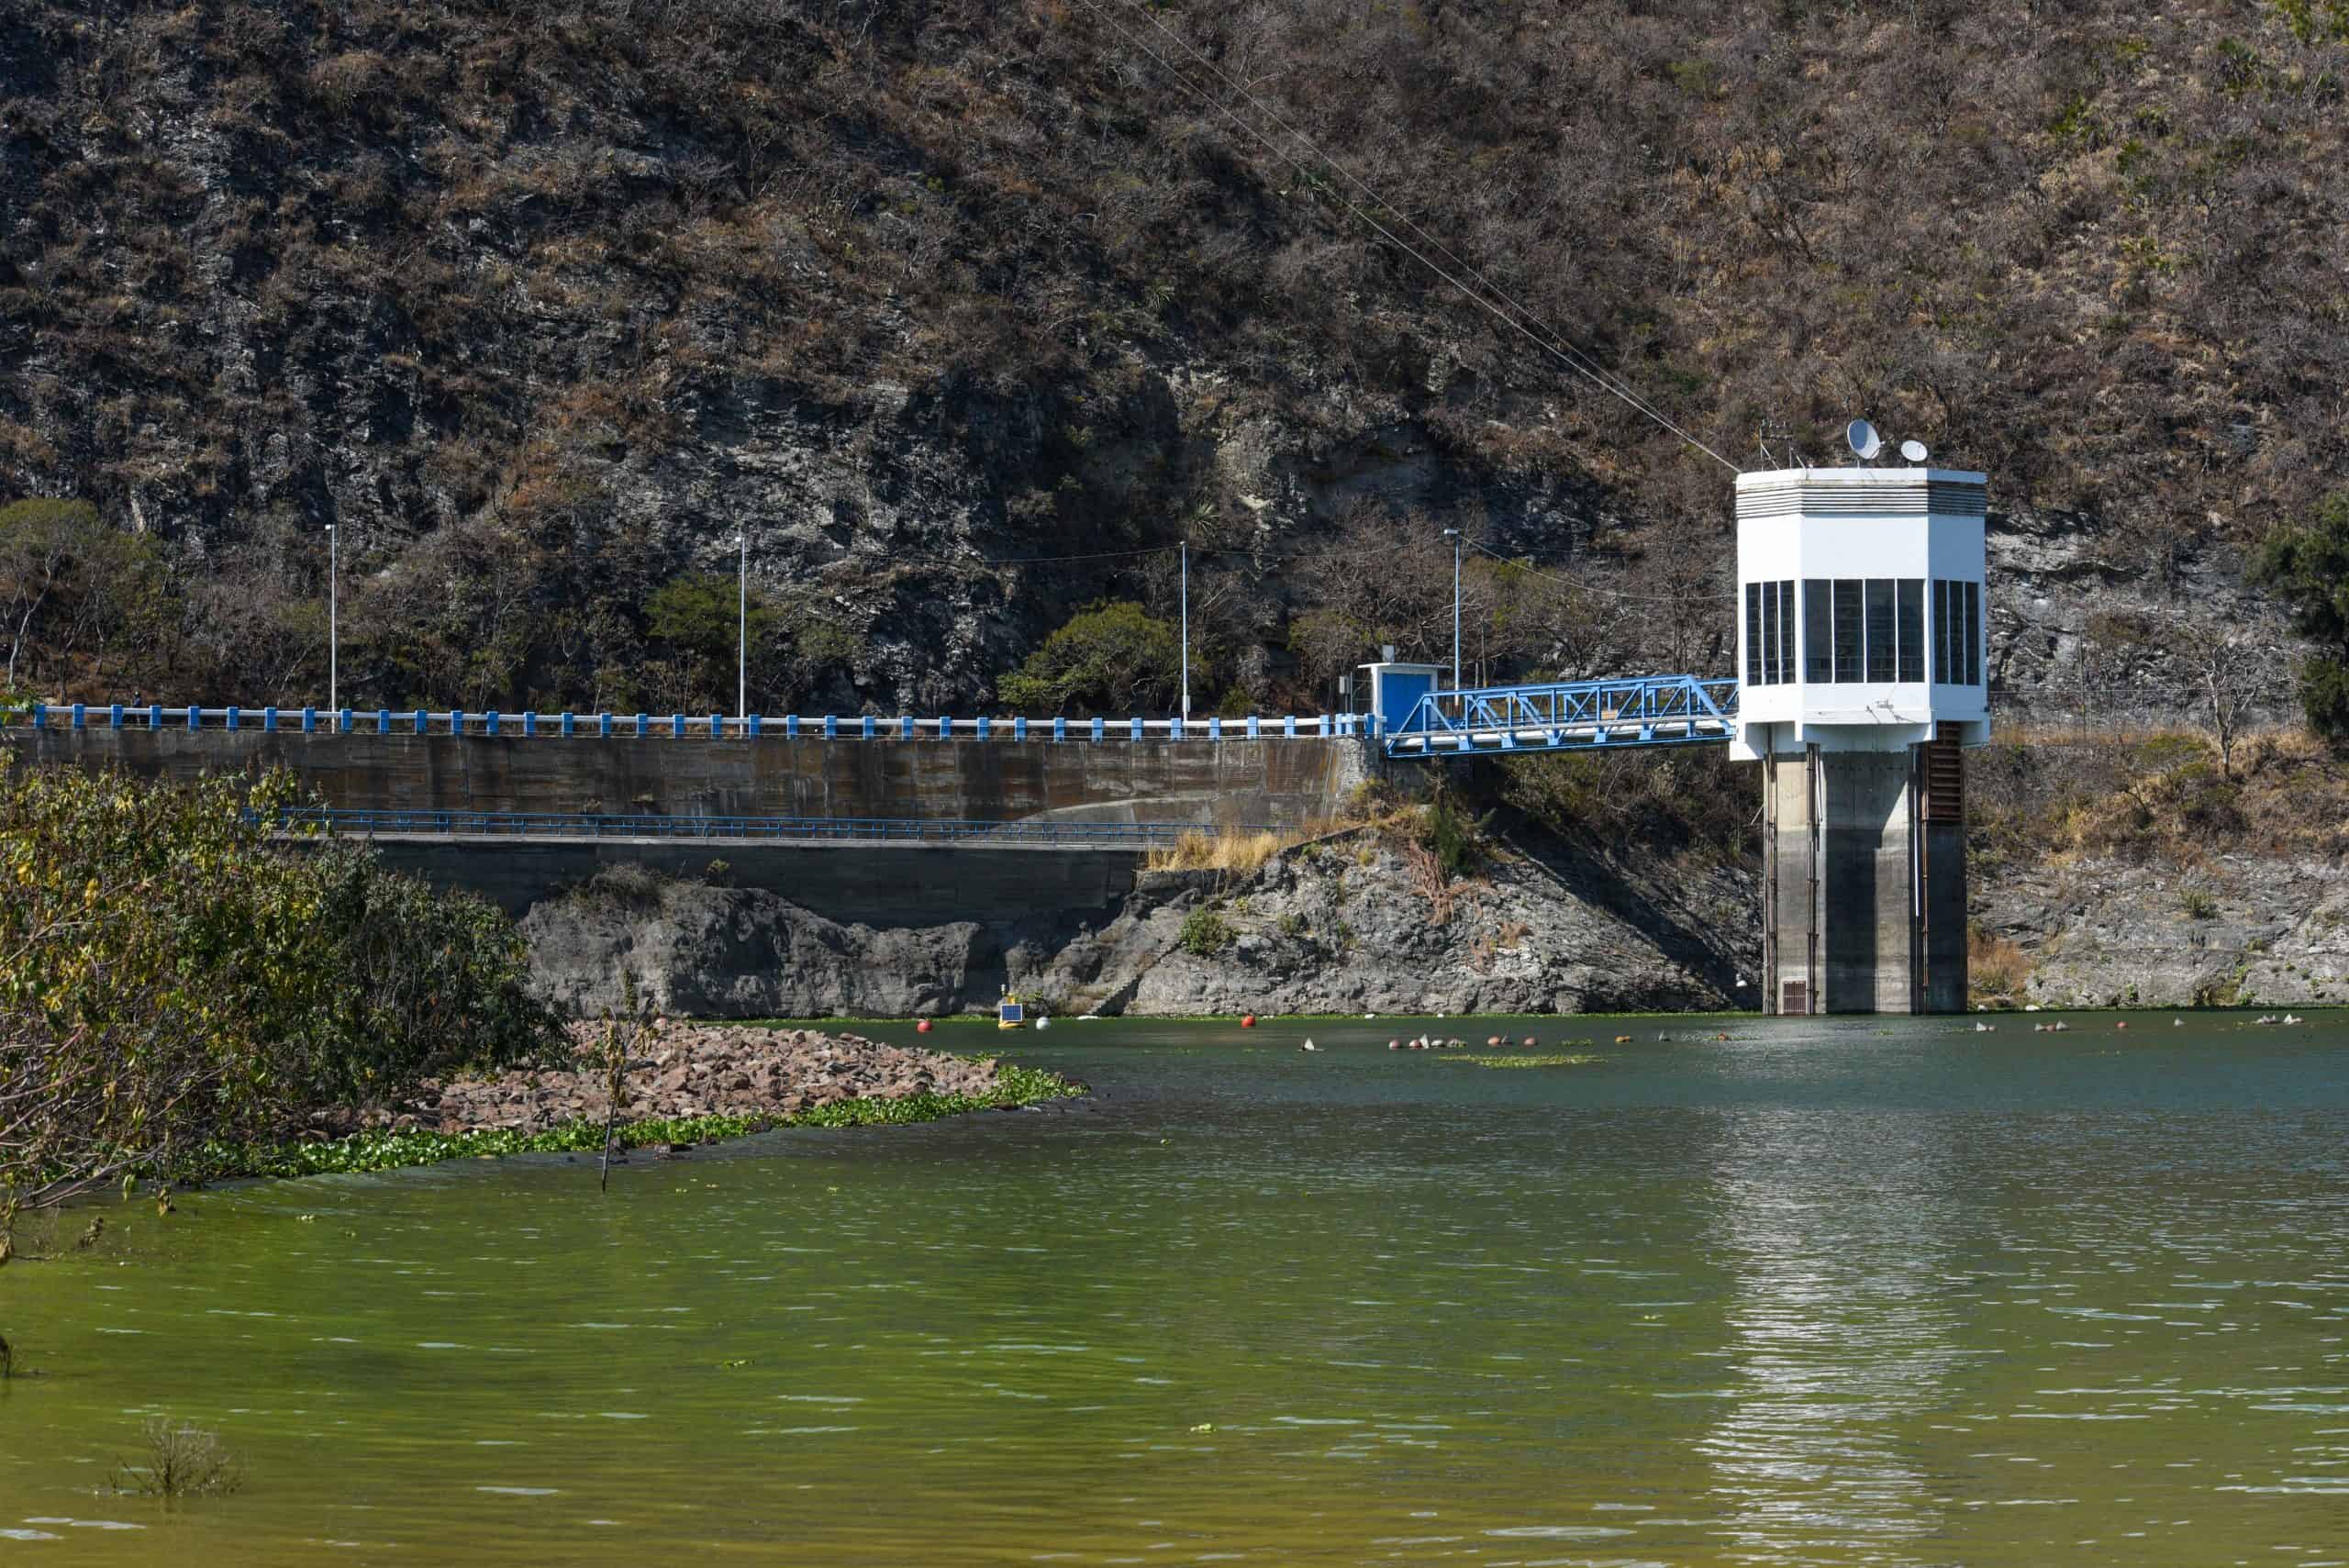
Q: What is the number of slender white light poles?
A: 4